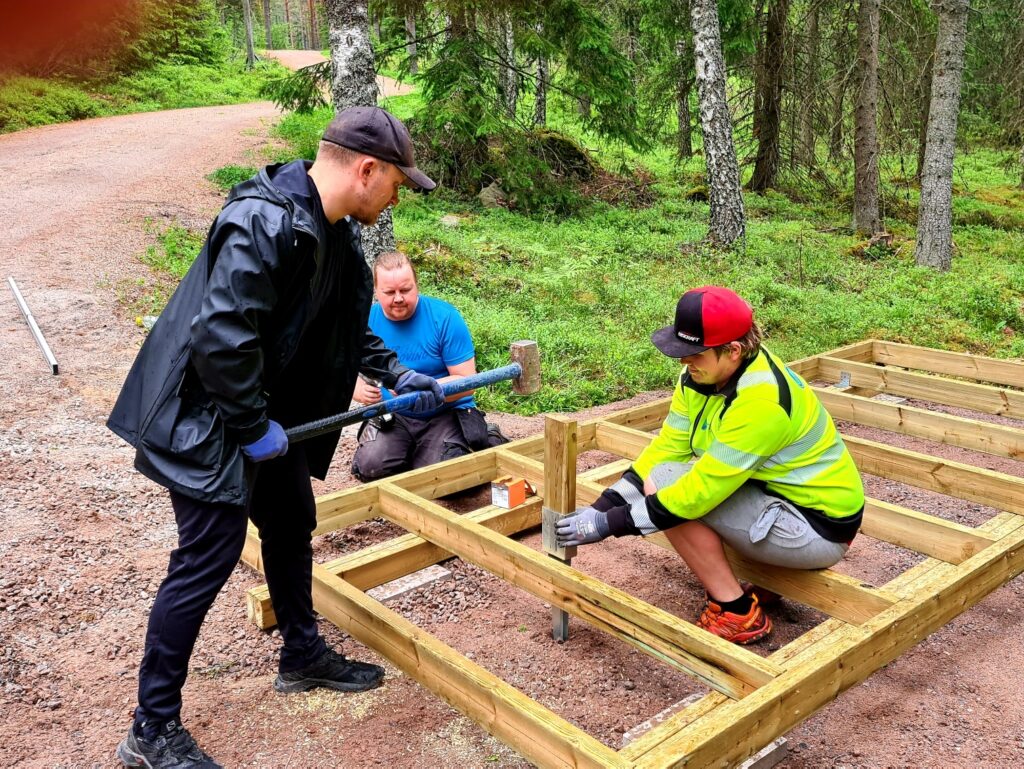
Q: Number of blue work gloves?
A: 2